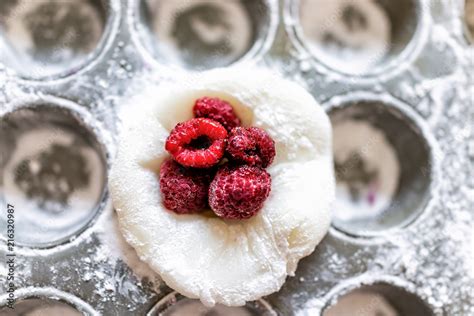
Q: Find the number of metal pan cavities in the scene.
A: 8